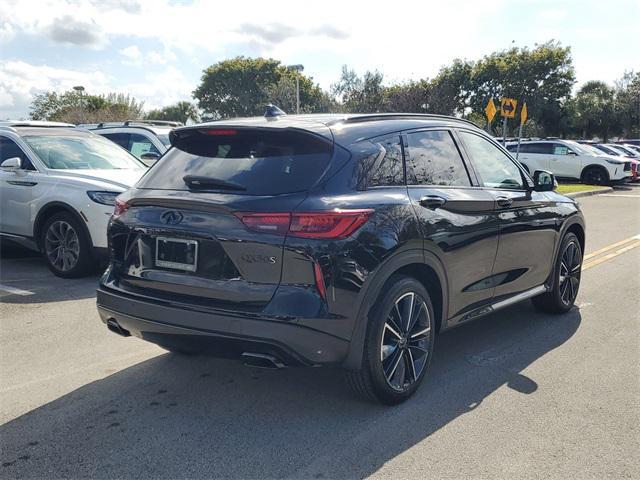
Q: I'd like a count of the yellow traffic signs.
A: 3